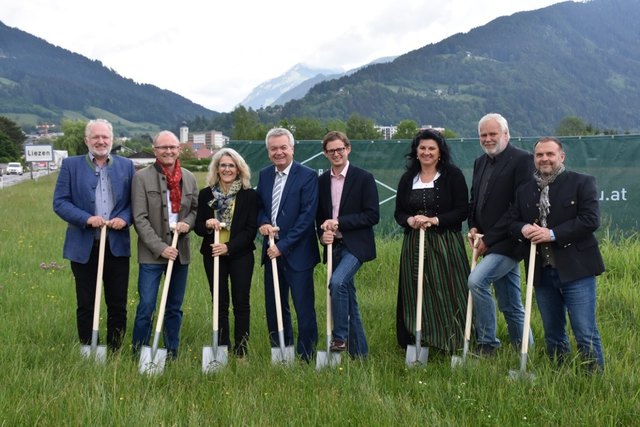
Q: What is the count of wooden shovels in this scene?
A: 8